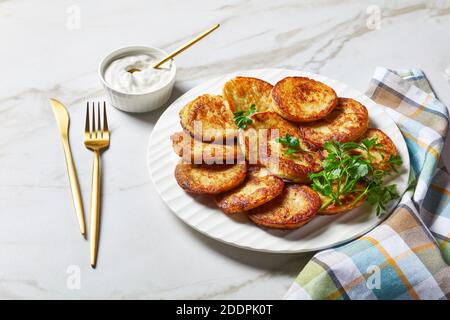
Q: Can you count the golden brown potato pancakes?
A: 12